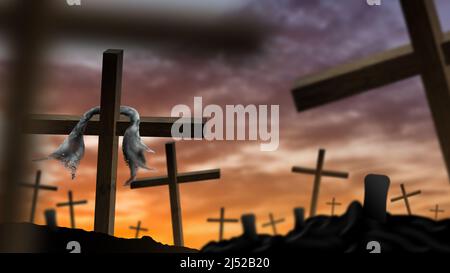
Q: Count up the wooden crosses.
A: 13